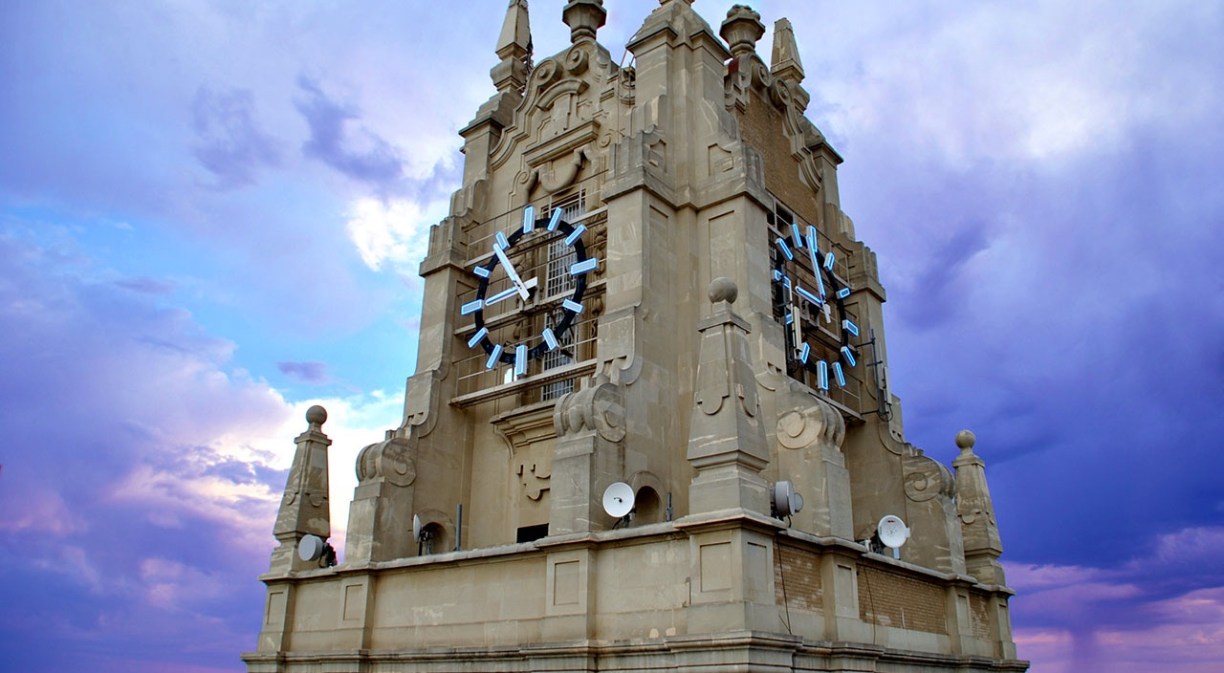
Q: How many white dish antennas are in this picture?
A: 5